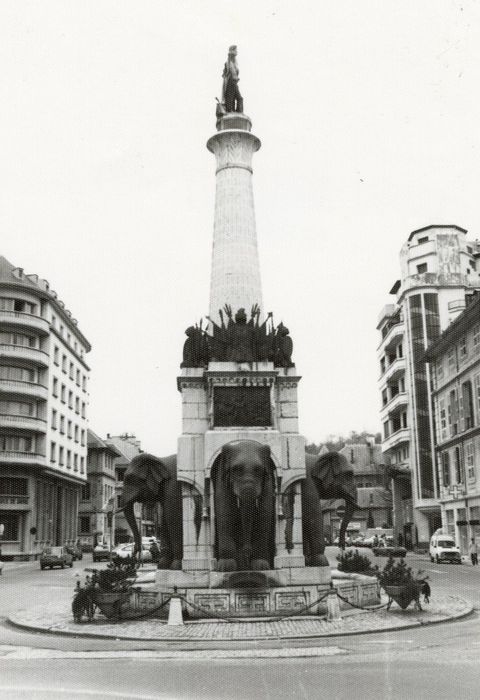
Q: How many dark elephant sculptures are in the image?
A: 3